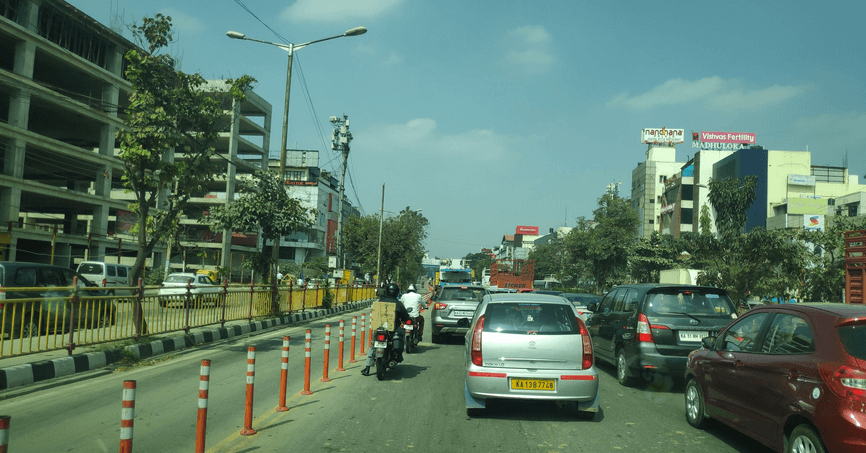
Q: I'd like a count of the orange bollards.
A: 11